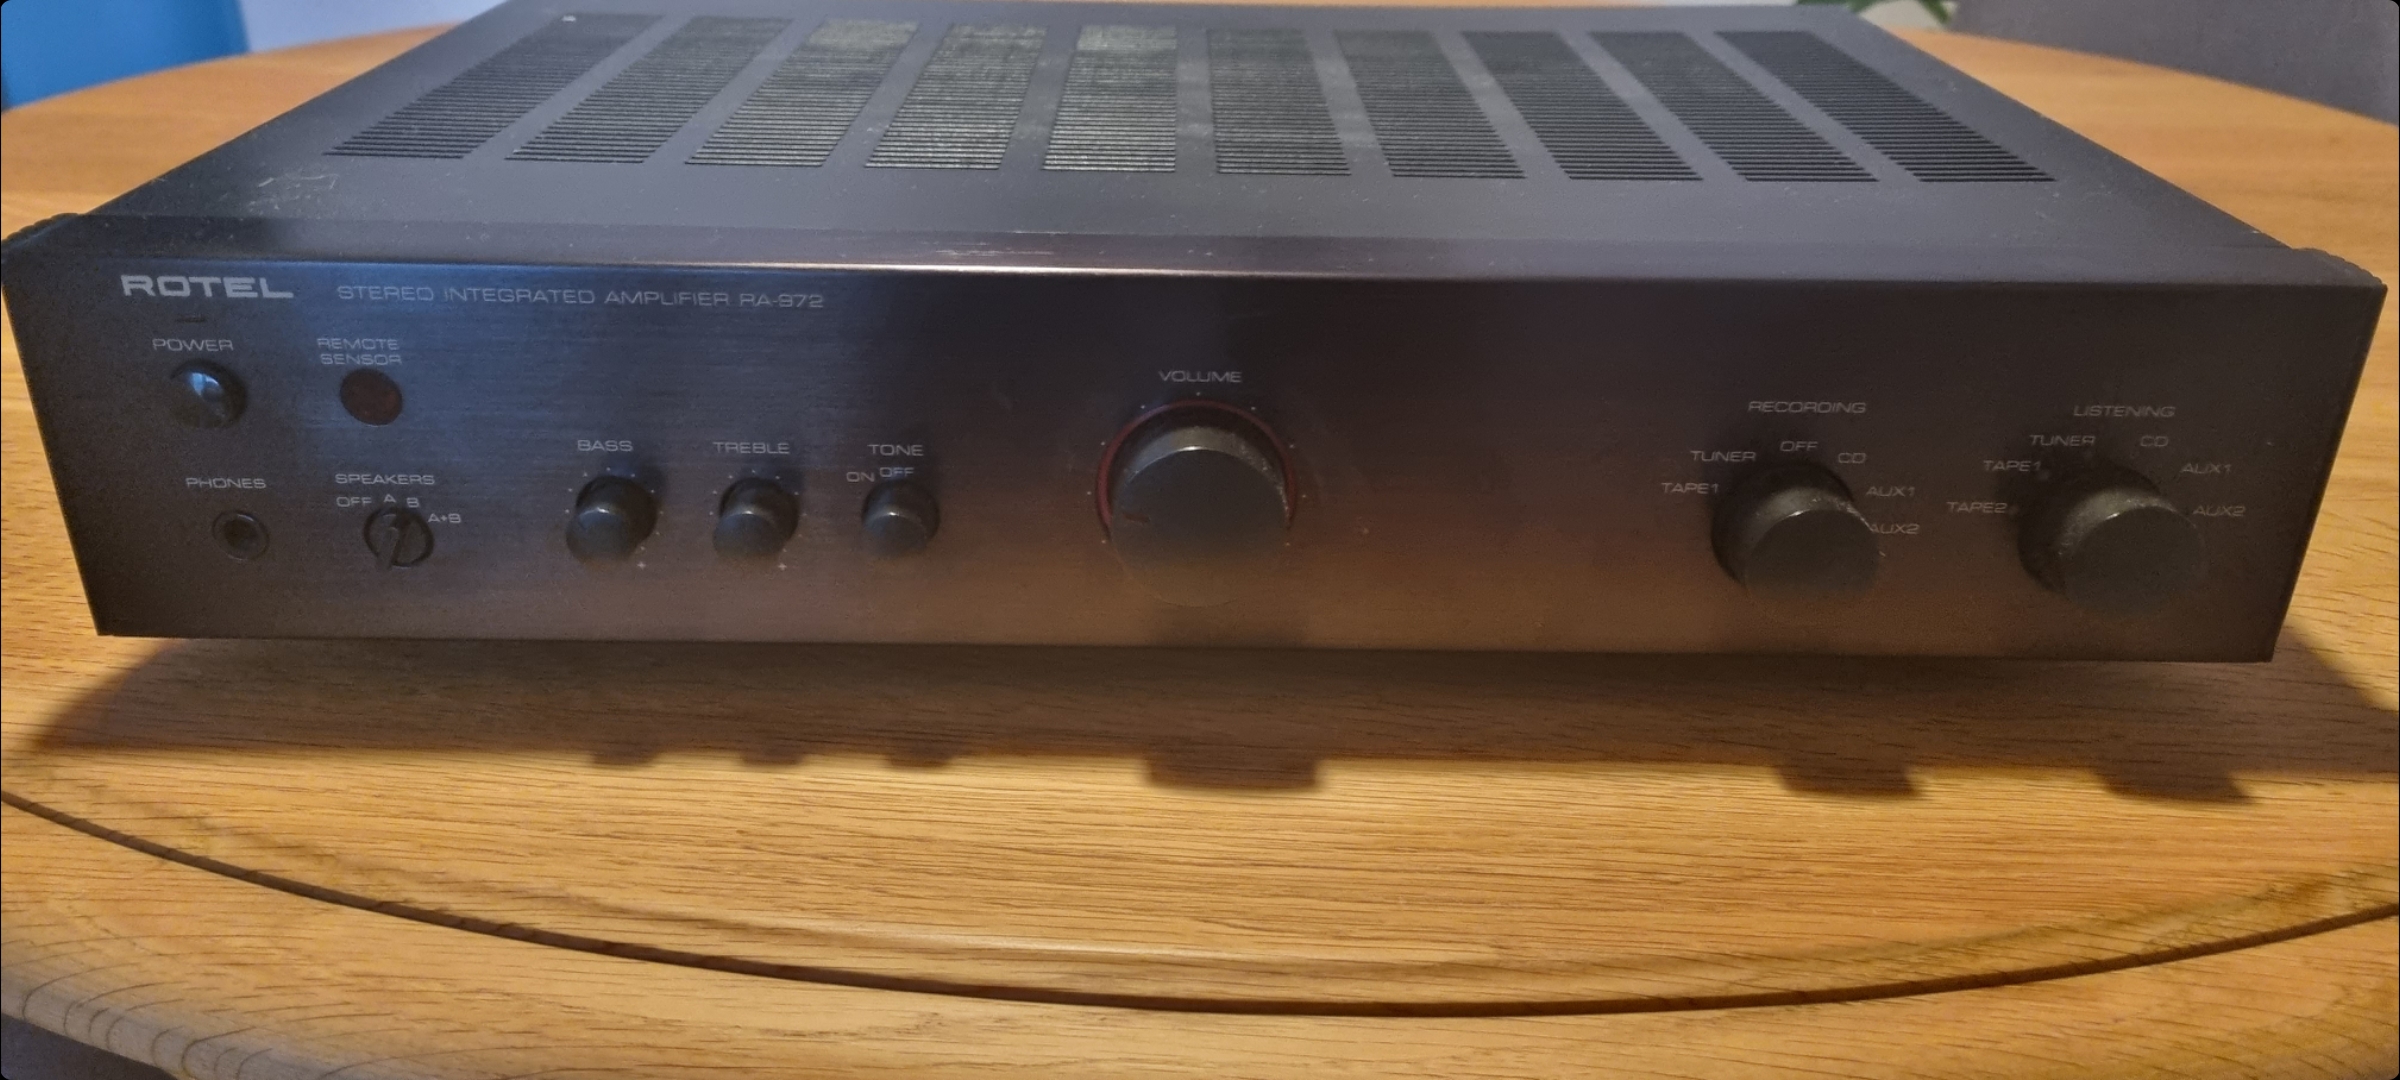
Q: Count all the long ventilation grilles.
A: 10